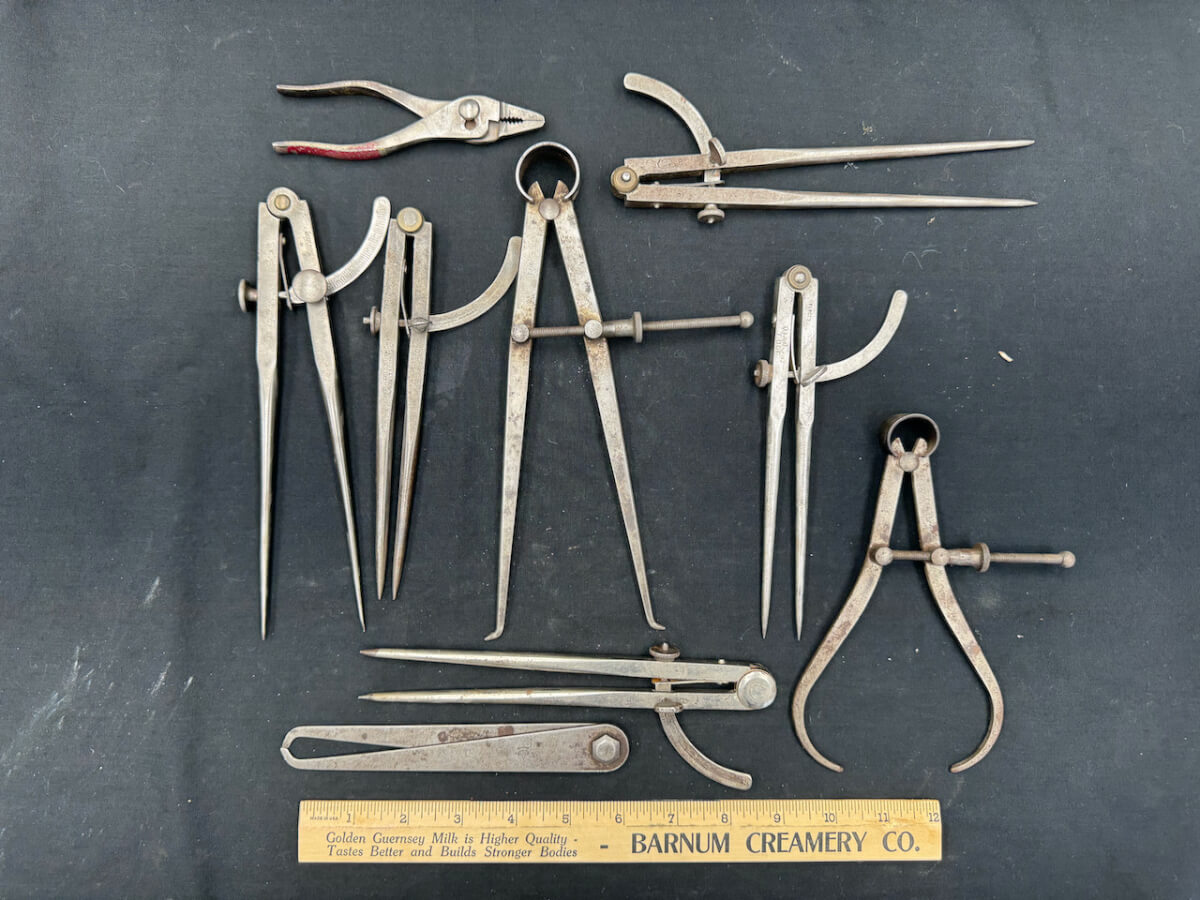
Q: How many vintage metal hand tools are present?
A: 9